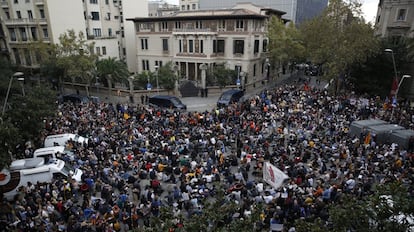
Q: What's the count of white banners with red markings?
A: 1